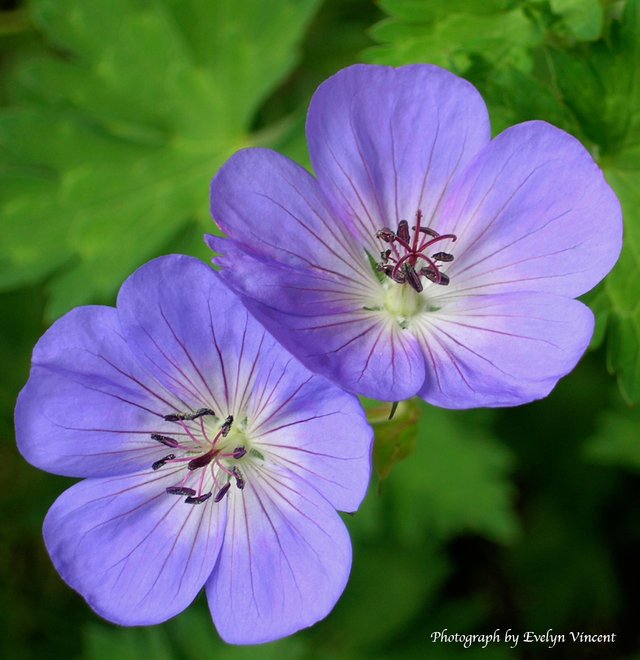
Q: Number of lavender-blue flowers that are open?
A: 2